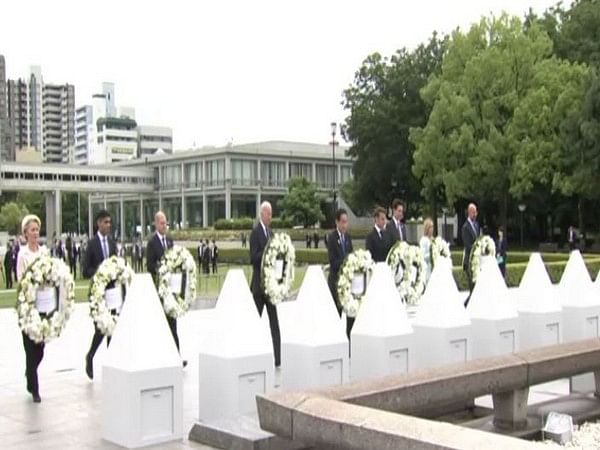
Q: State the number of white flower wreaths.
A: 9